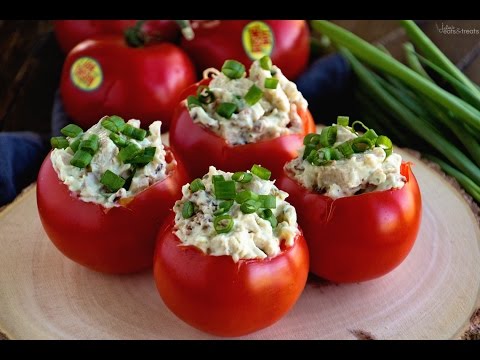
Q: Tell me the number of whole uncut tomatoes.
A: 3